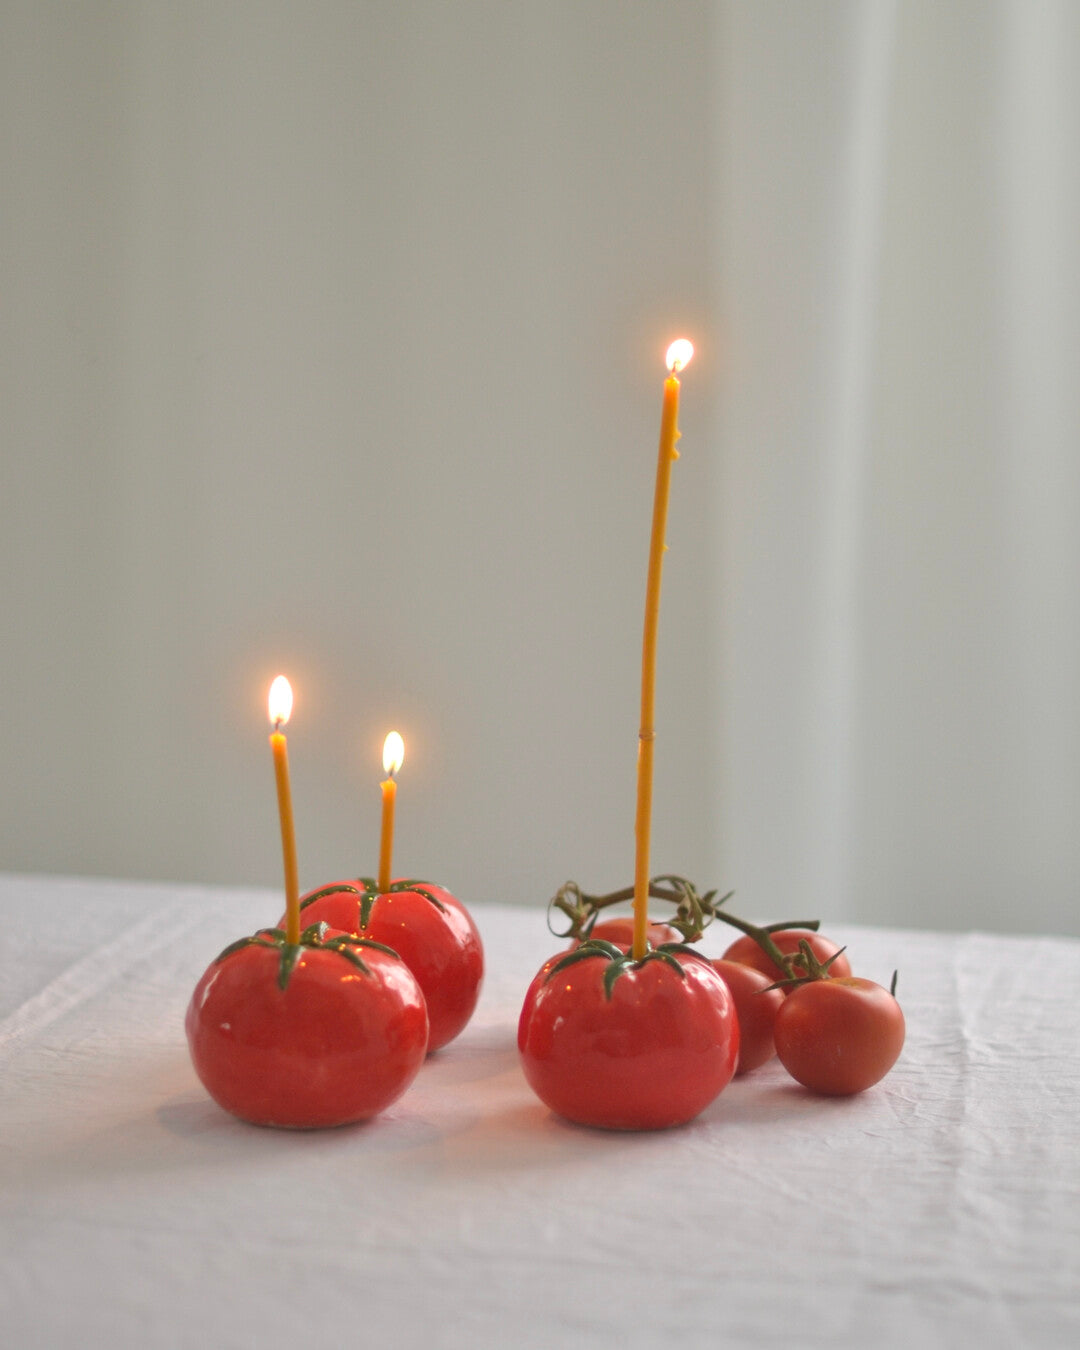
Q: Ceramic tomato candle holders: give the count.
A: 3